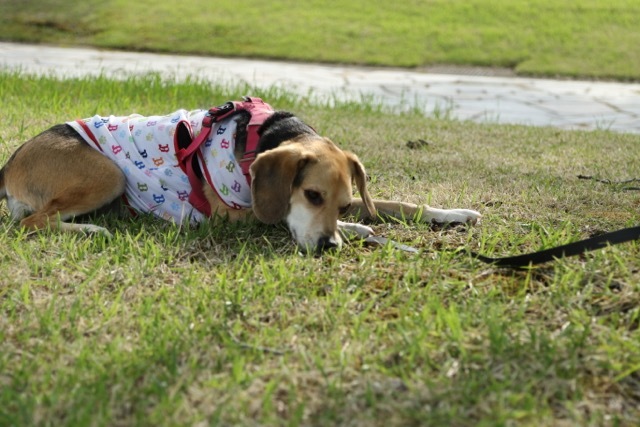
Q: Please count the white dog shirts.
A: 1